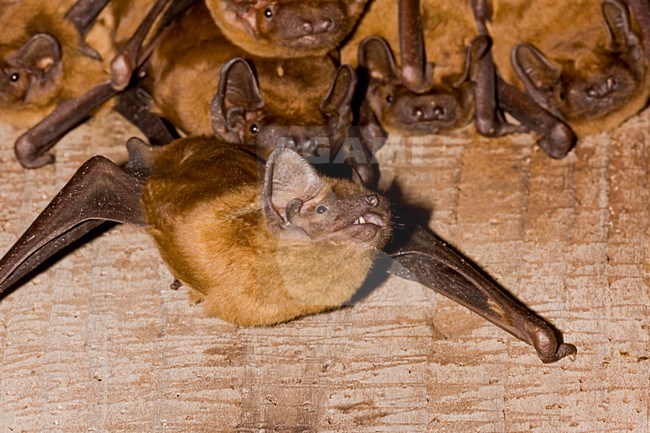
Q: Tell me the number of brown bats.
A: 6